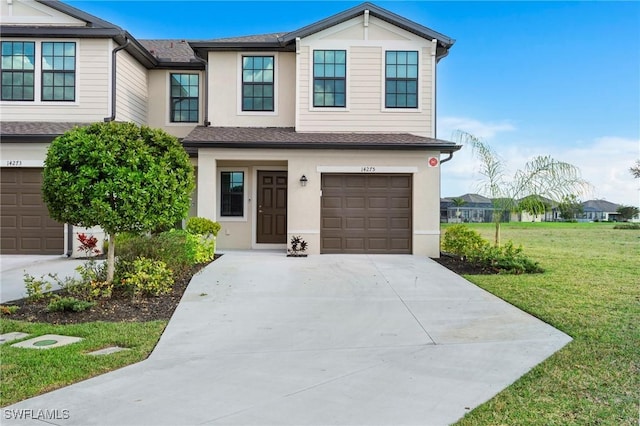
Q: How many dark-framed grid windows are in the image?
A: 7